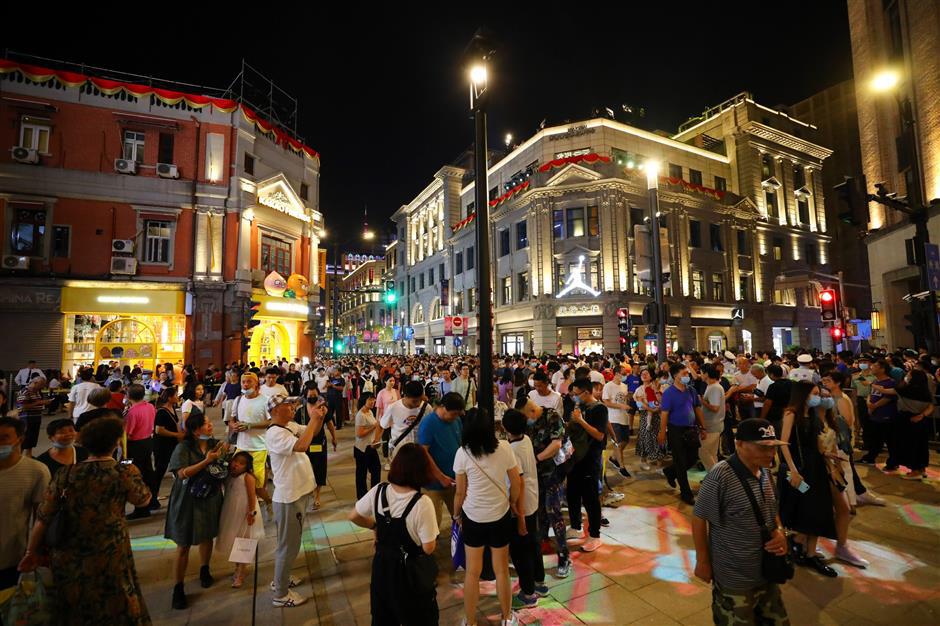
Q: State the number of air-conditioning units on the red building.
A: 6